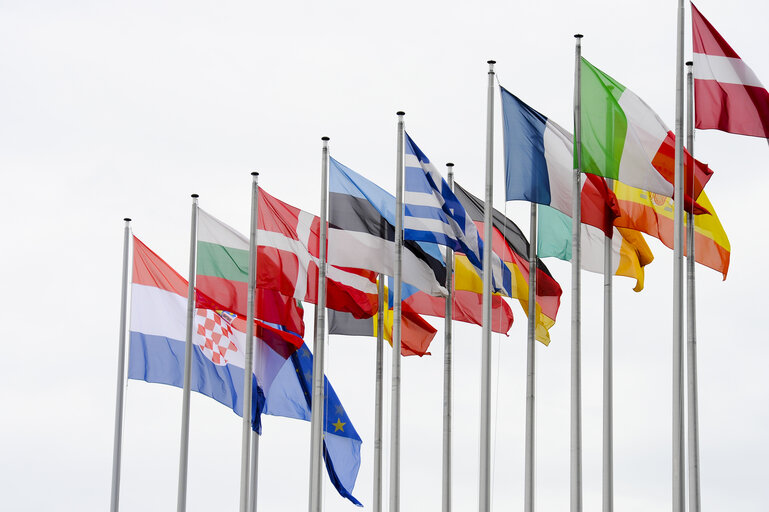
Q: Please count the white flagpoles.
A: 14